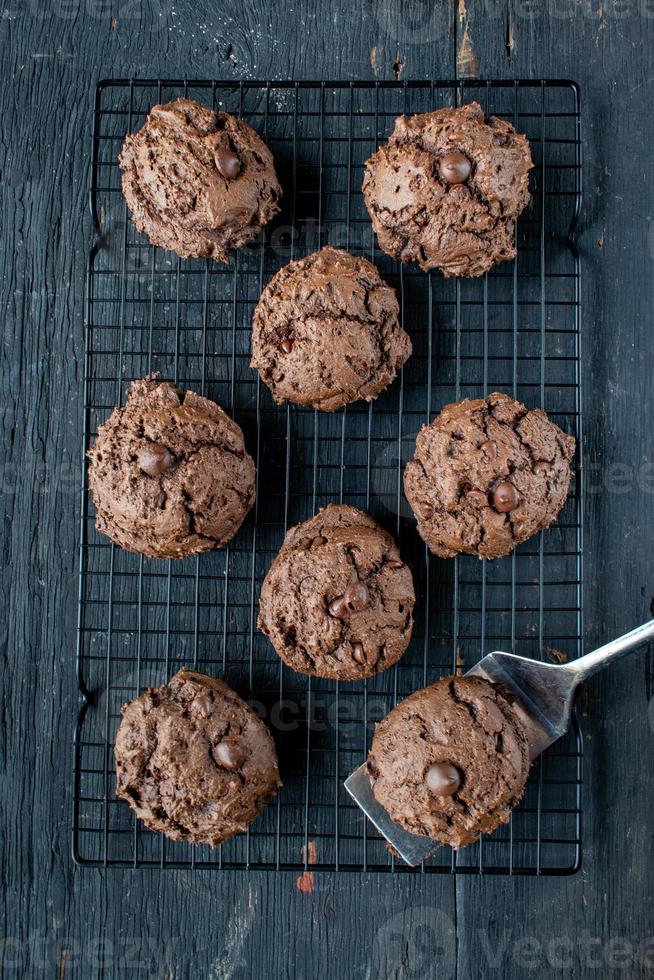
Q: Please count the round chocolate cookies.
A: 8